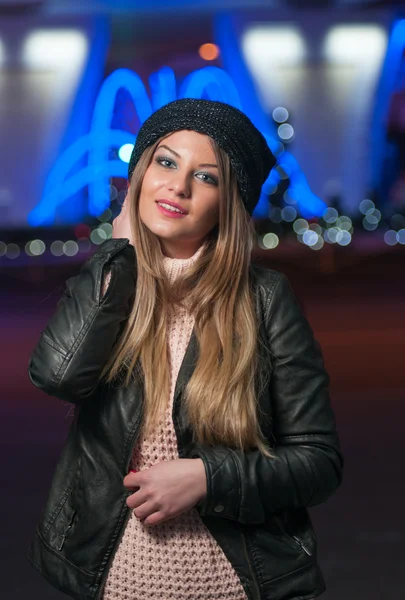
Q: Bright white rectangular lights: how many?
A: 3